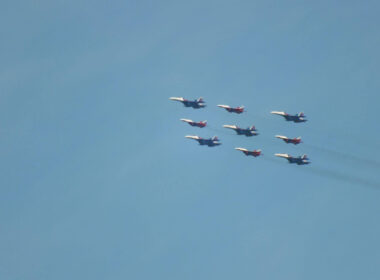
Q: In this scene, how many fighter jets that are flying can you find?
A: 9